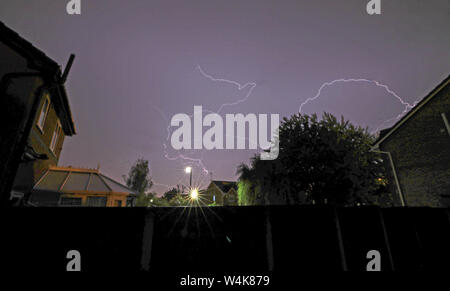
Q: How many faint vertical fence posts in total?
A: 4